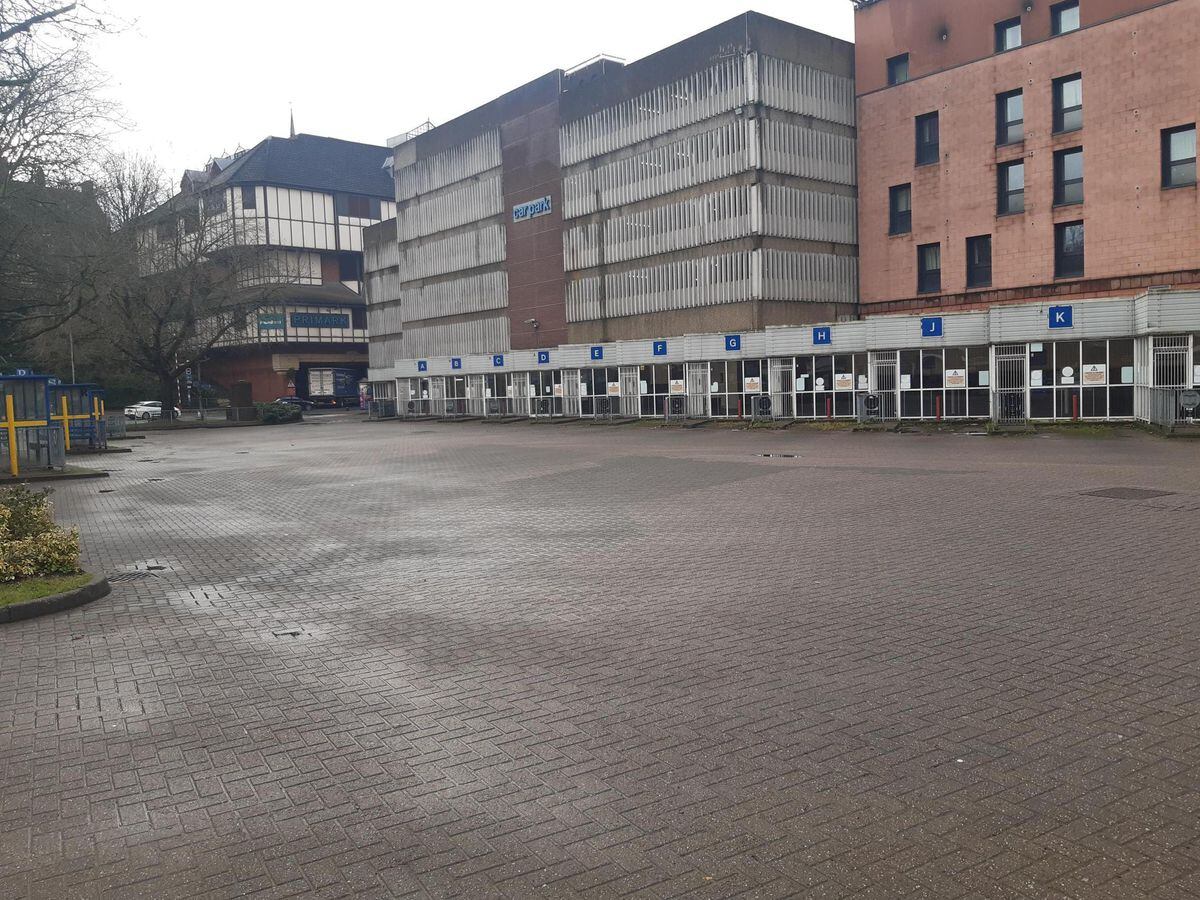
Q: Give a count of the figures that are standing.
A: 0